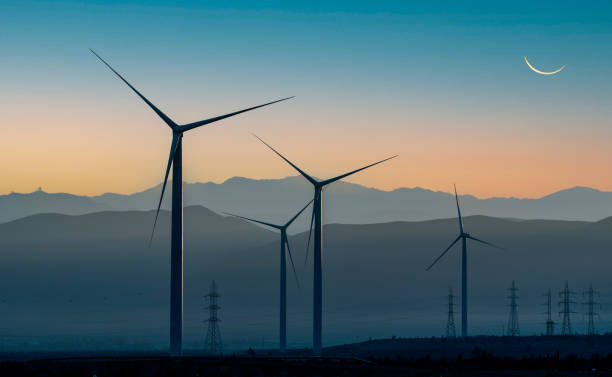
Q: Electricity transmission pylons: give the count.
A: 6